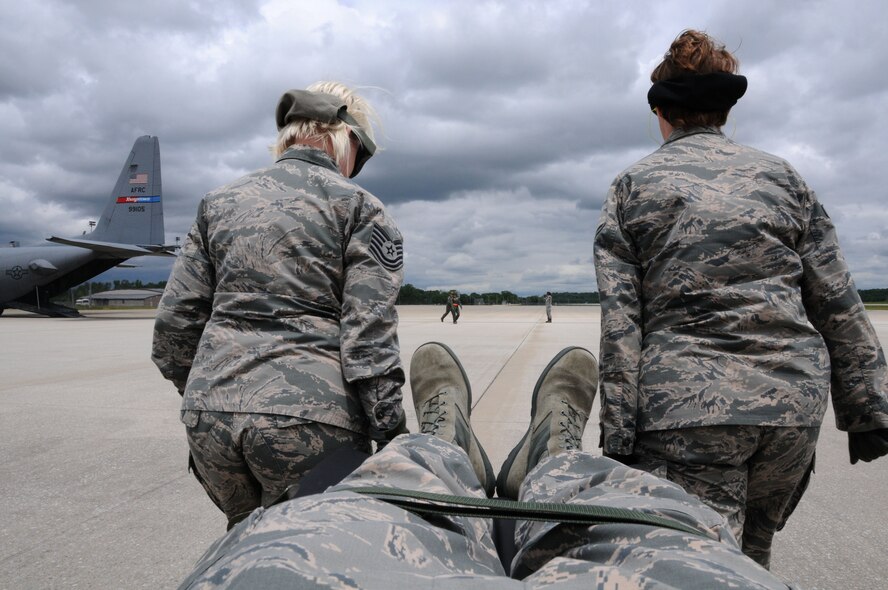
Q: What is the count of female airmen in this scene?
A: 2